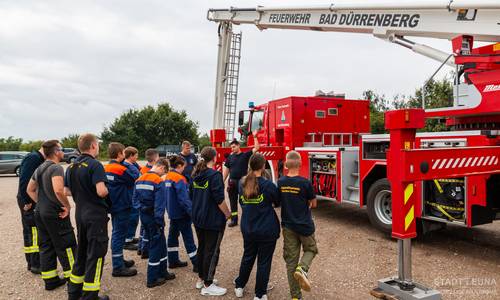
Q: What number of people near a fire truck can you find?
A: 13